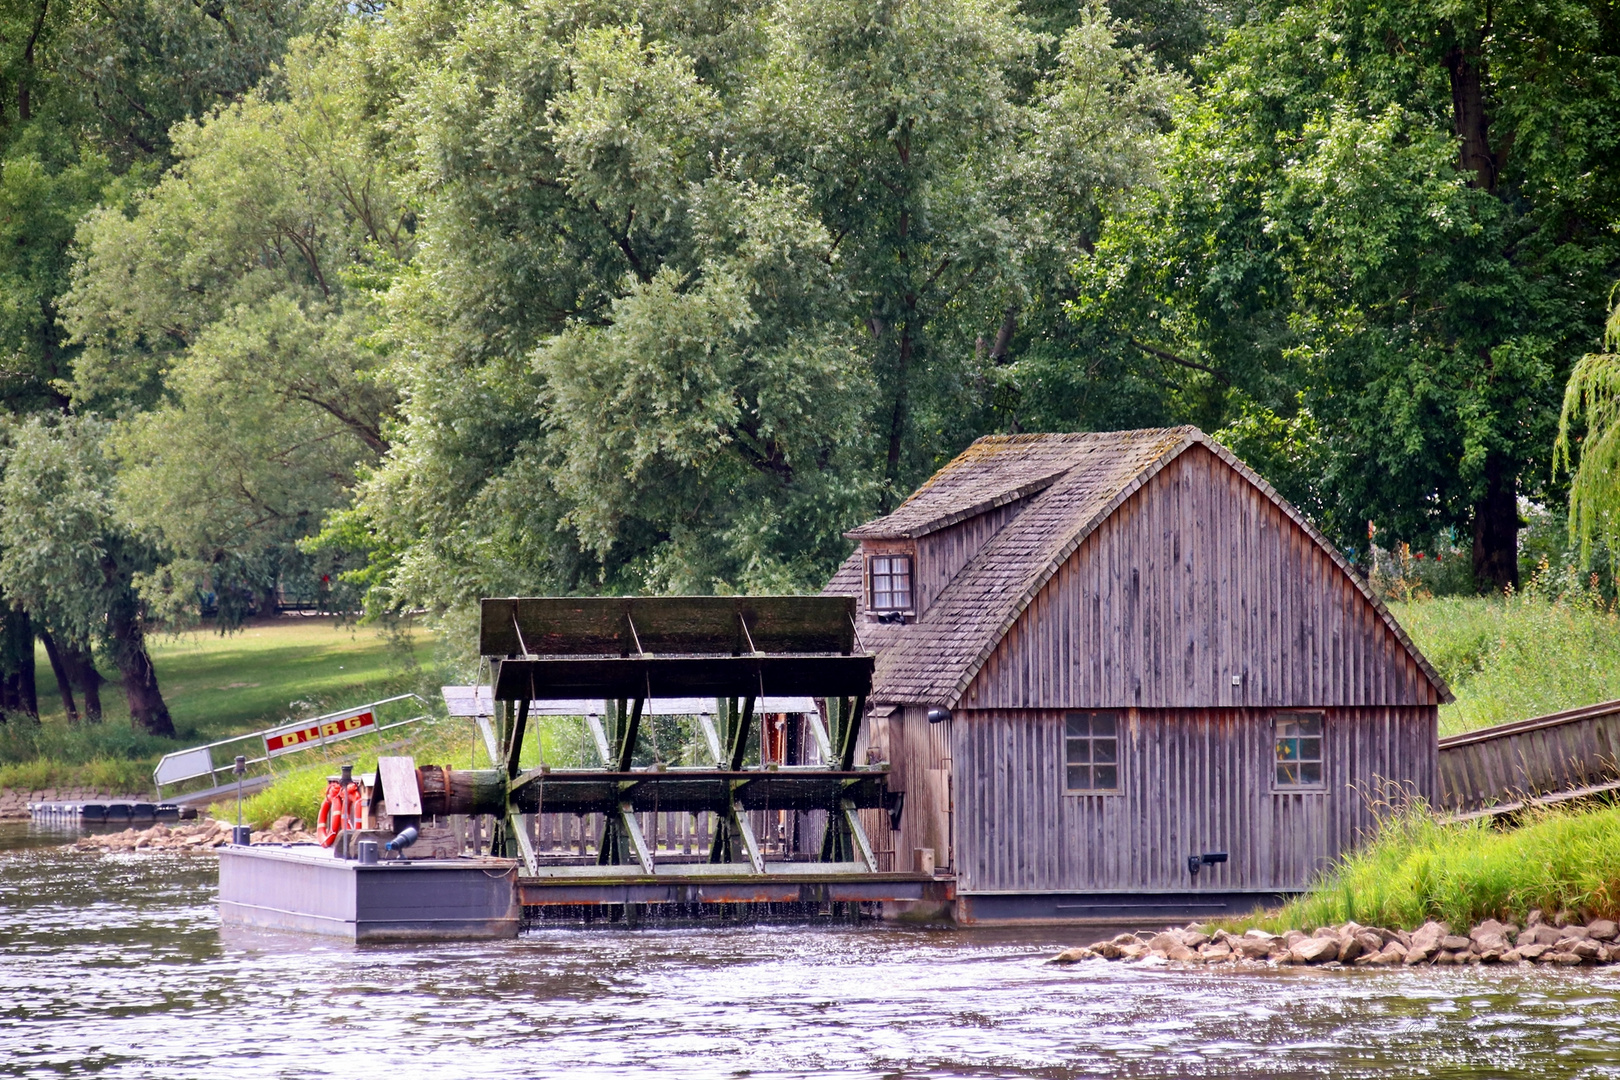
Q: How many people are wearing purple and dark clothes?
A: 0